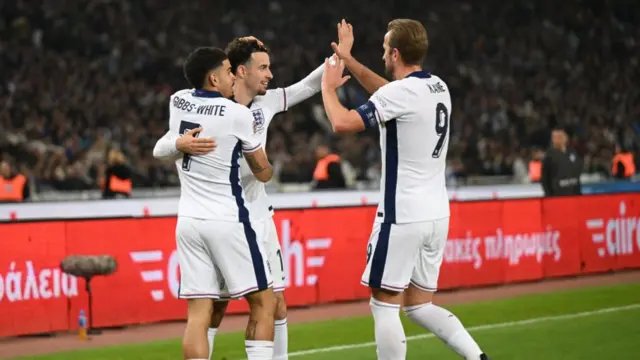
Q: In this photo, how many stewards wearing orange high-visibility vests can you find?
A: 5